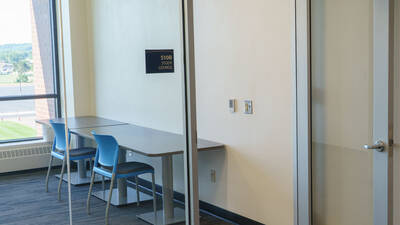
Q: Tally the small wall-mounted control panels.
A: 2